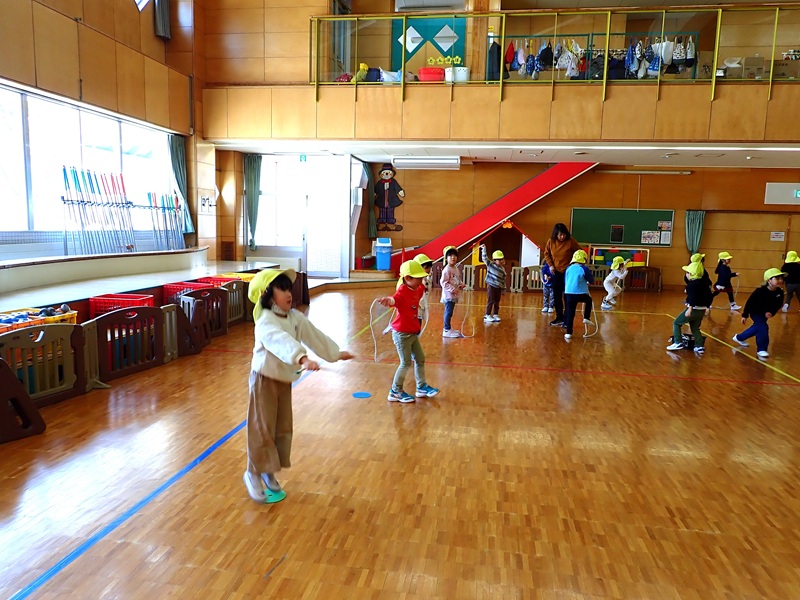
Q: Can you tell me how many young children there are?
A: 13